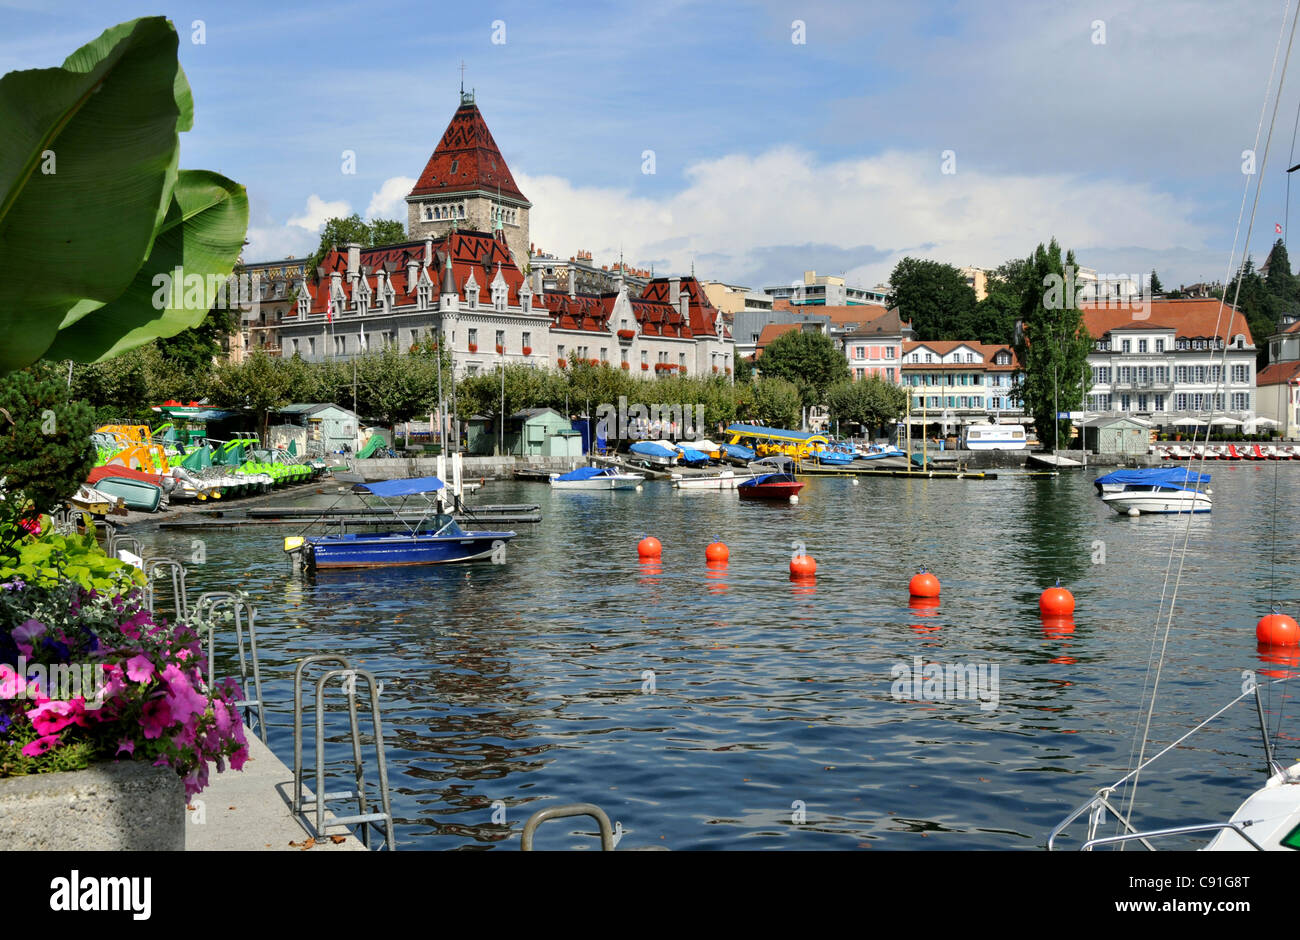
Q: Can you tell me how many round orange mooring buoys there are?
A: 6